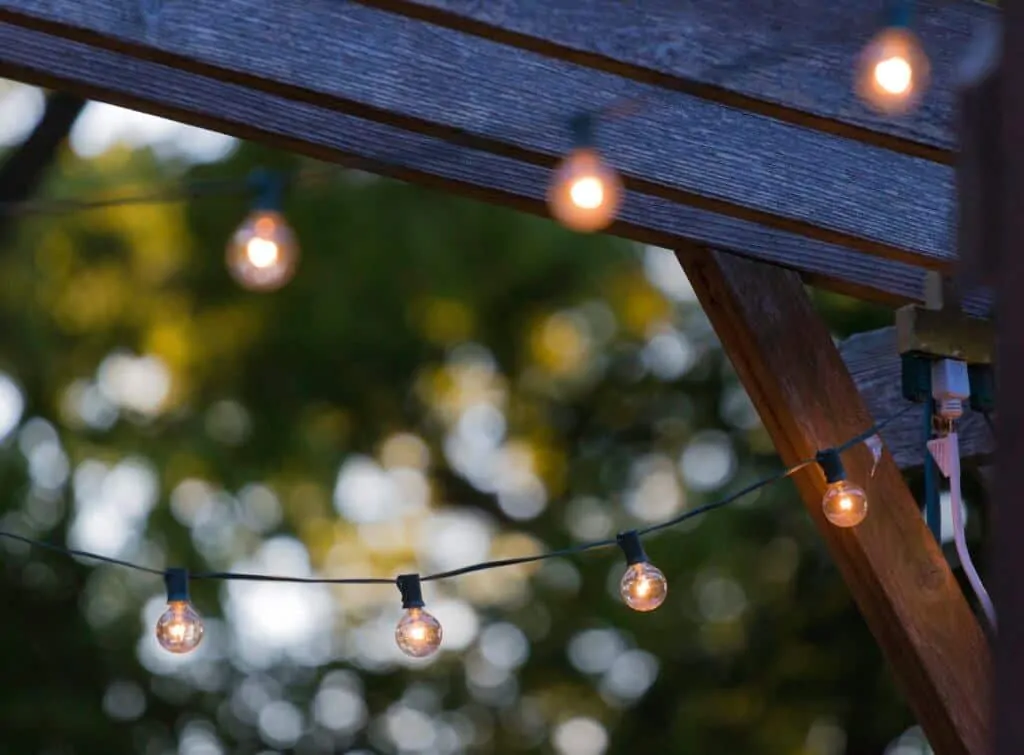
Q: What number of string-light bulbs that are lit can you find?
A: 7